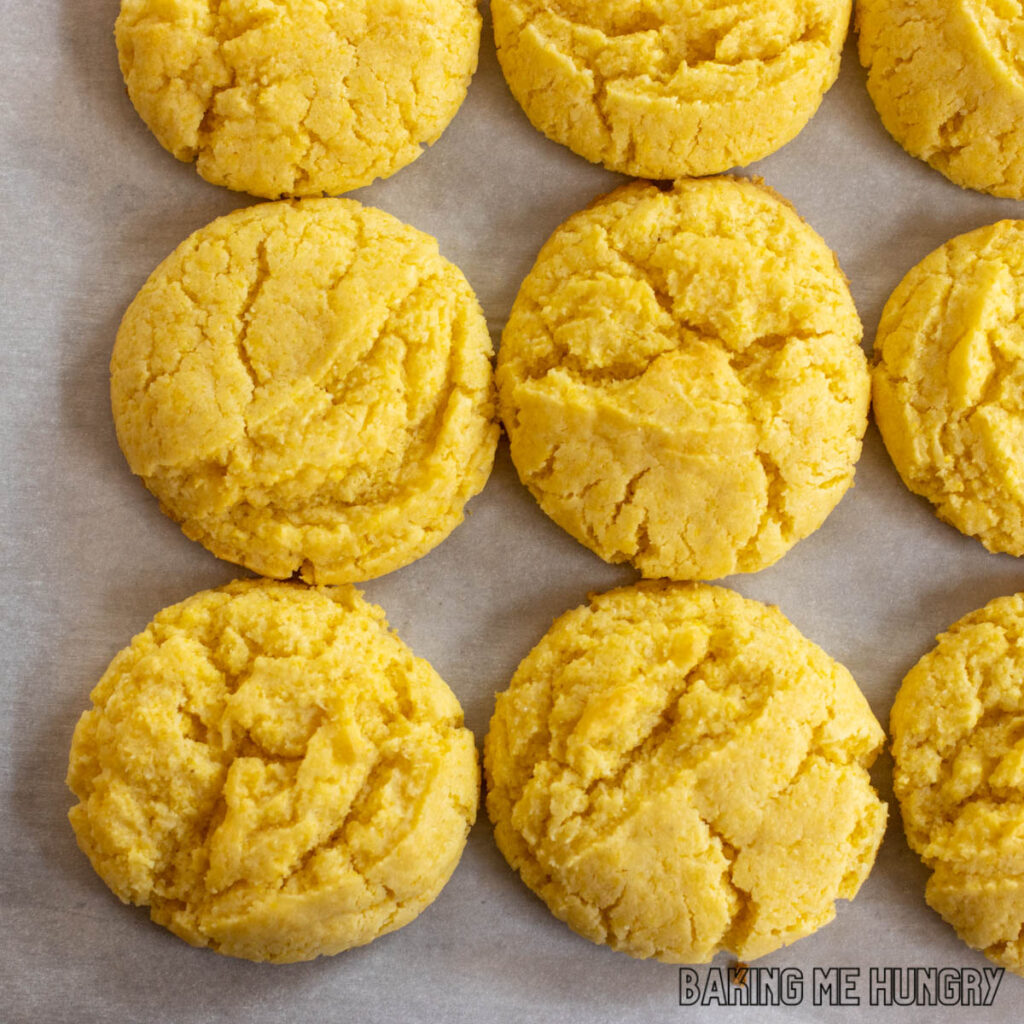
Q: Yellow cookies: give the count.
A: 9